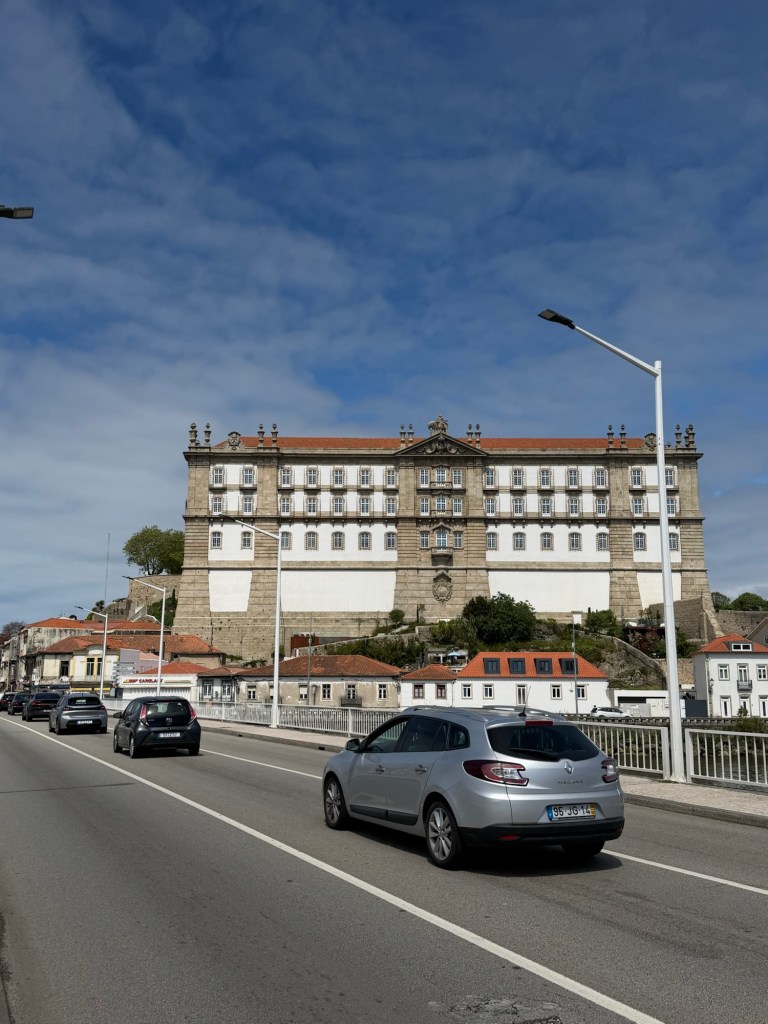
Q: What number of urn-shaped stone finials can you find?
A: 12